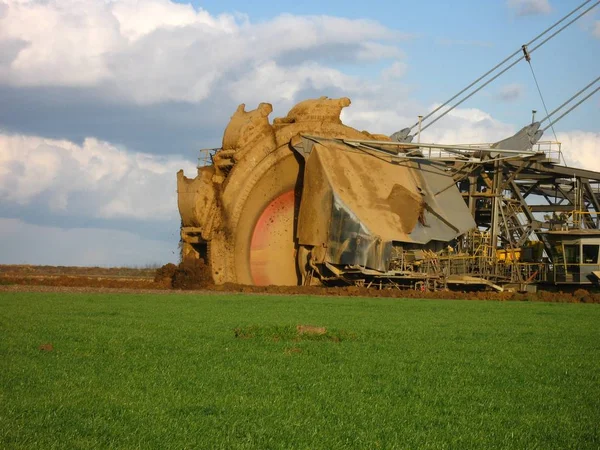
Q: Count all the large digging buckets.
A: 3